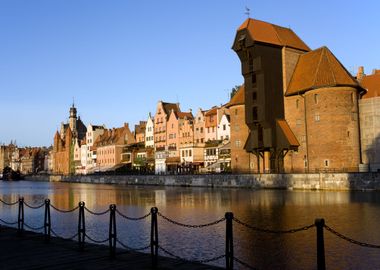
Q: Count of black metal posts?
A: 7